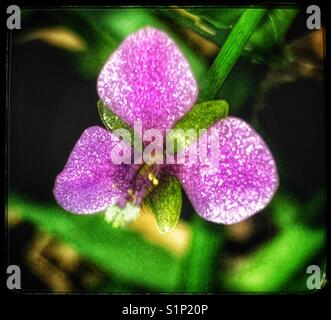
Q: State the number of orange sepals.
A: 0